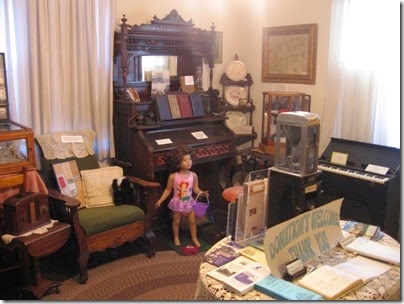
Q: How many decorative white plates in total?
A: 3